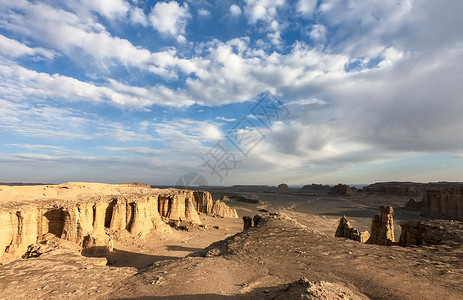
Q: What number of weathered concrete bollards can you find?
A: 0